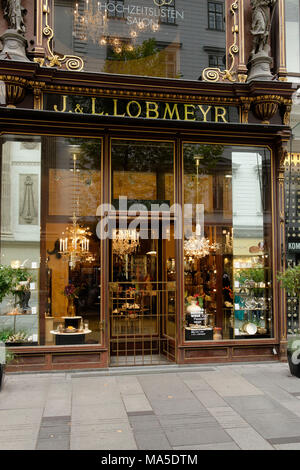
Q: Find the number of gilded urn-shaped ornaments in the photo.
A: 2